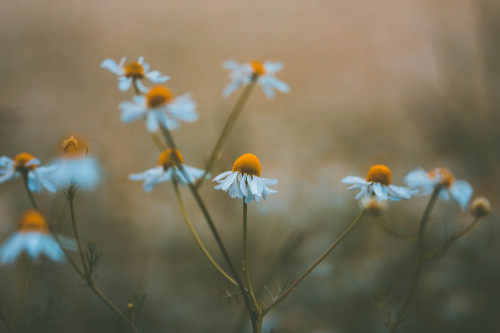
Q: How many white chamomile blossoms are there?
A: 10